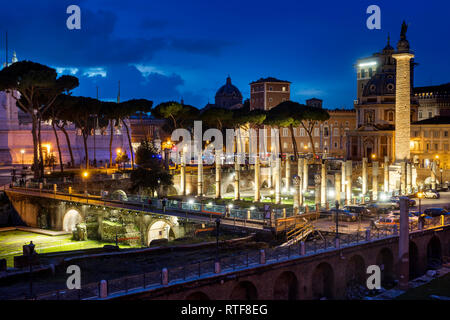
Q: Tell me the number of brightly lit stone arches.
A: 2